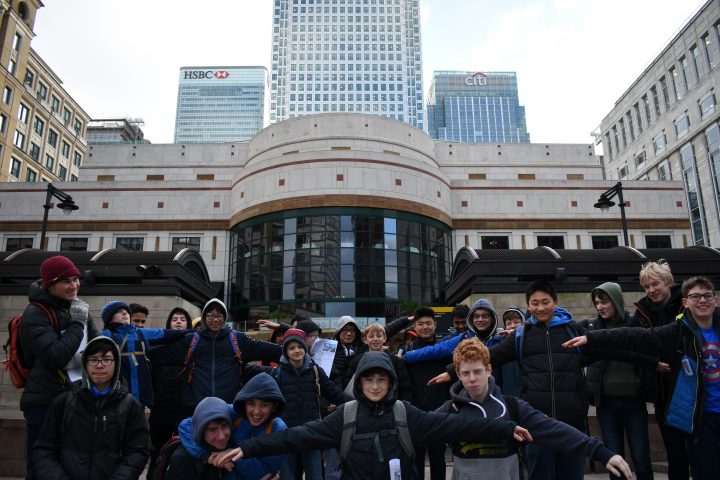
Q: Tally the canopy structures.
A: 2